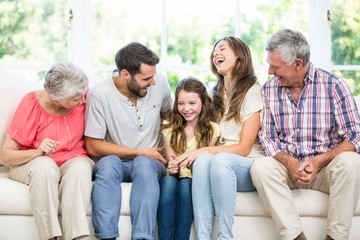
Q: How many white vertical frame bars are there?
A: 4